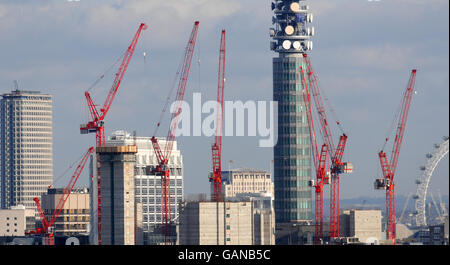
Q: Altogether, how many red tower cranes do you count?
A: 7